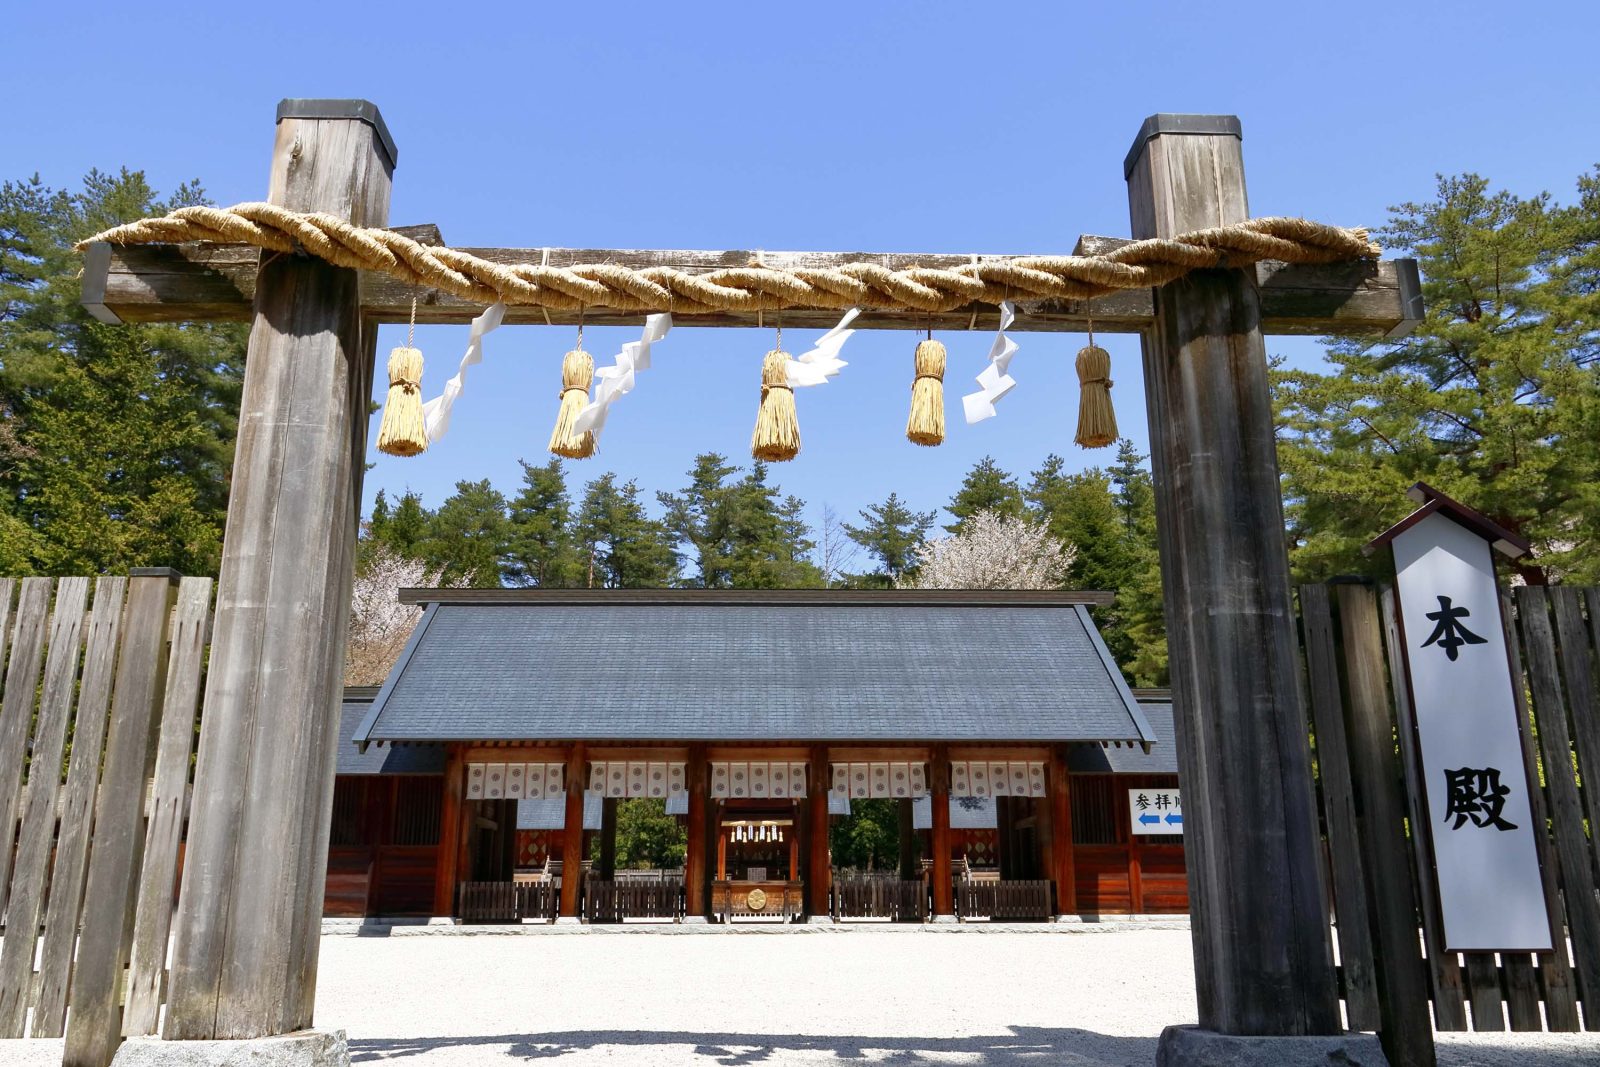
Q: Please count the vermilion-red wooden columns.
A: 6